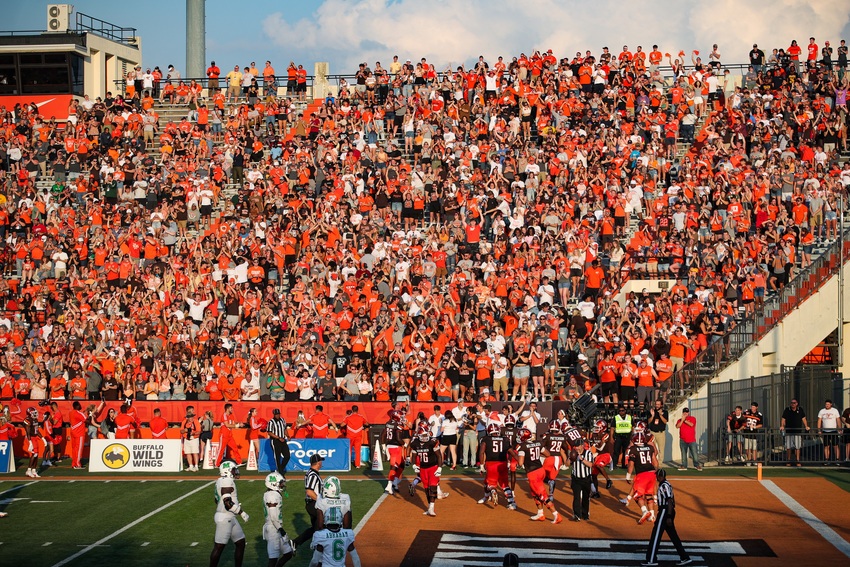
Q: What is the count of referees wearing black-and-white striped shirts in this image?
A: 4